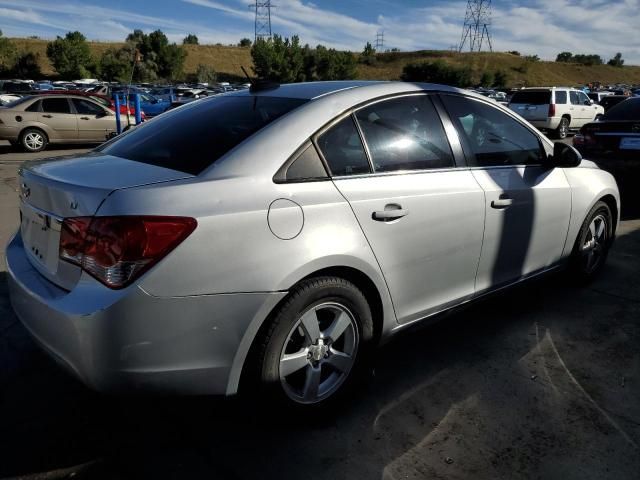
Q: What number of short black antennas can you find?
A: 1